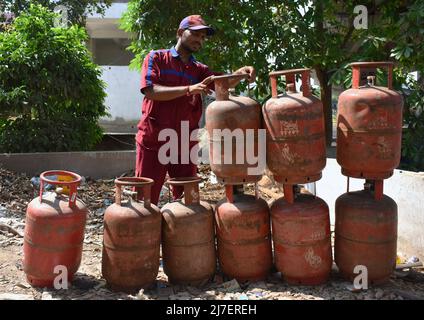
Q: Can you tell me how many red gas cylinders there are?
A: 9